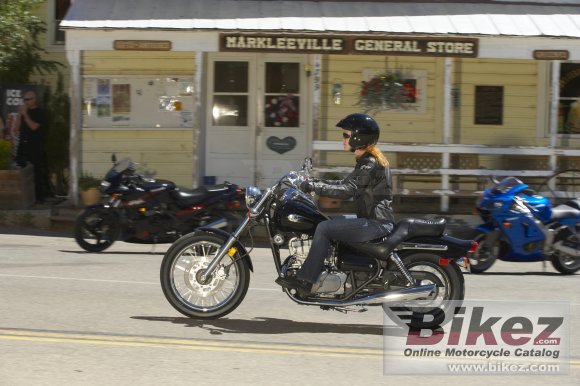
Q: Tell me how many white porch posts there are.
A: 5